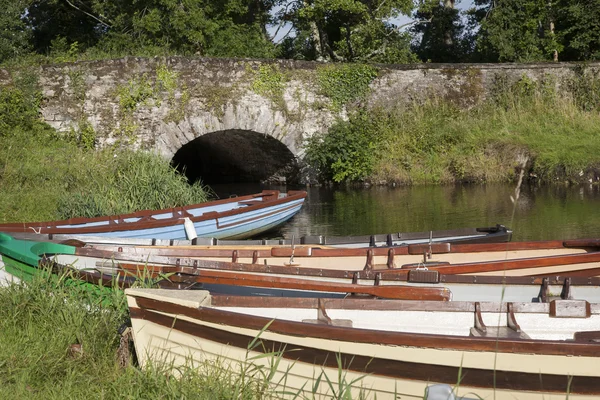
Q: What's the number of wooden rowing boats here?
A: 5